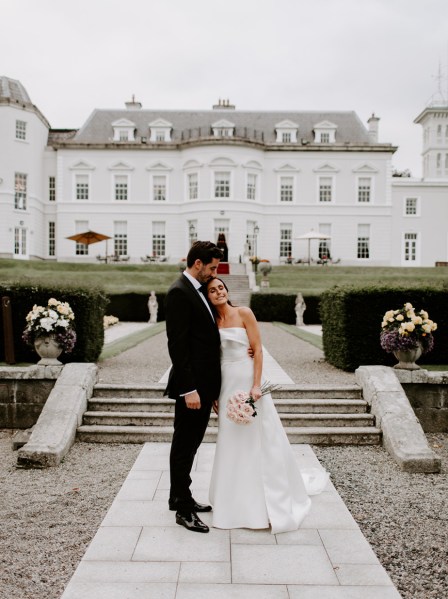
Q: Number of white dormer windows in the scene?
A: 5